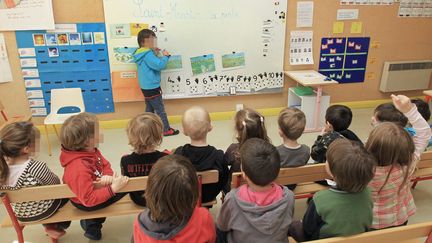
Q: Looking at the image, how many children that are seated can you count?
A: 13